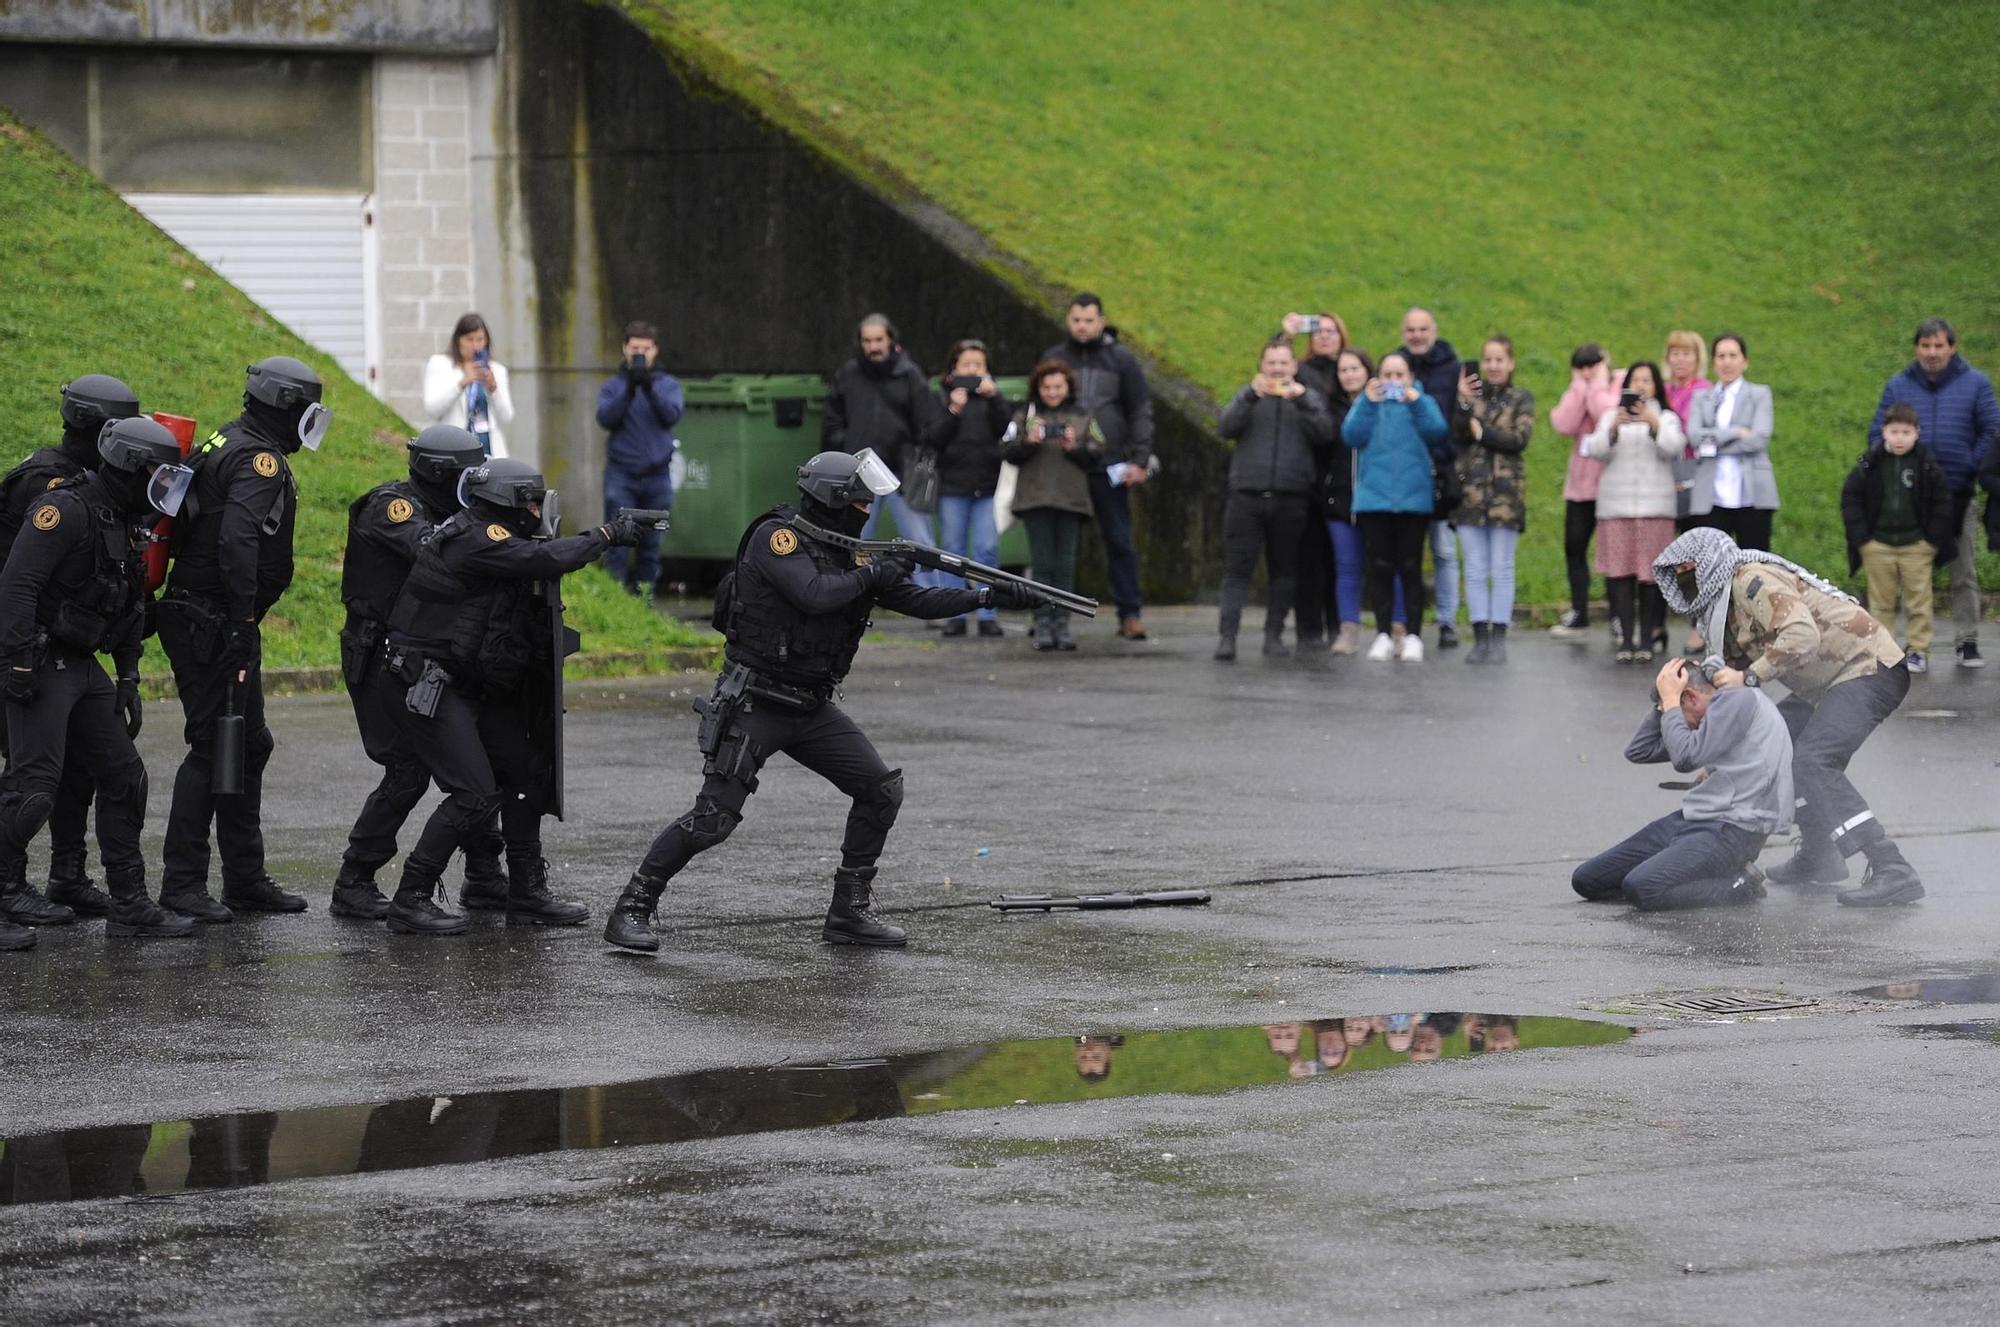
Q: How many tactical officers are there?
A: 6